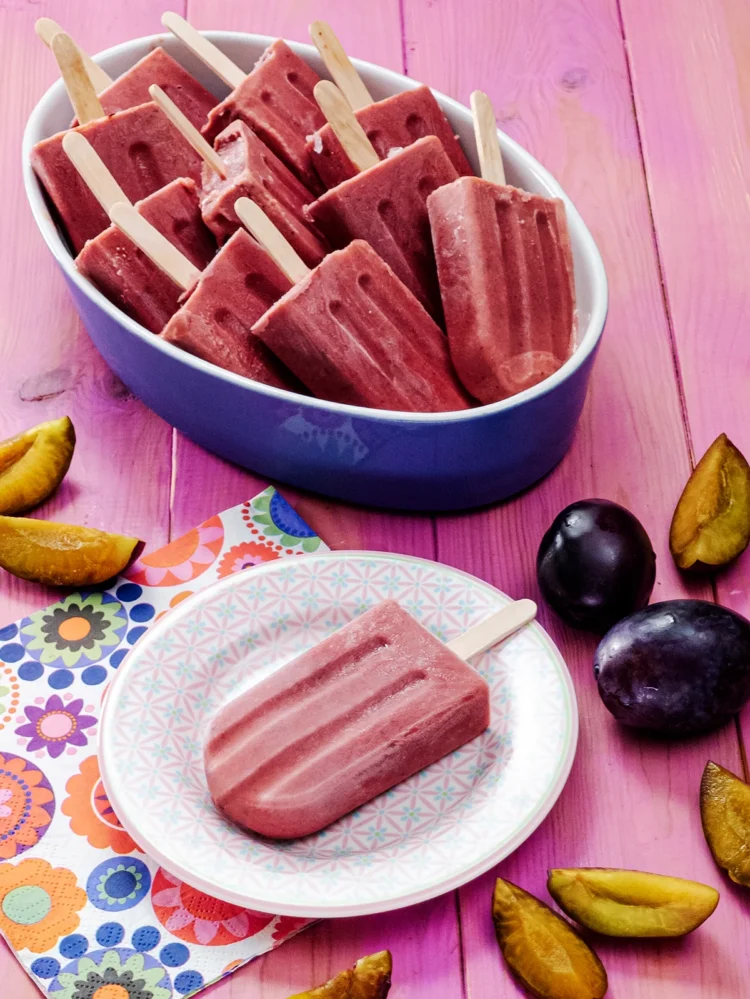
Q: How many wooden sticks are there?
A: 11